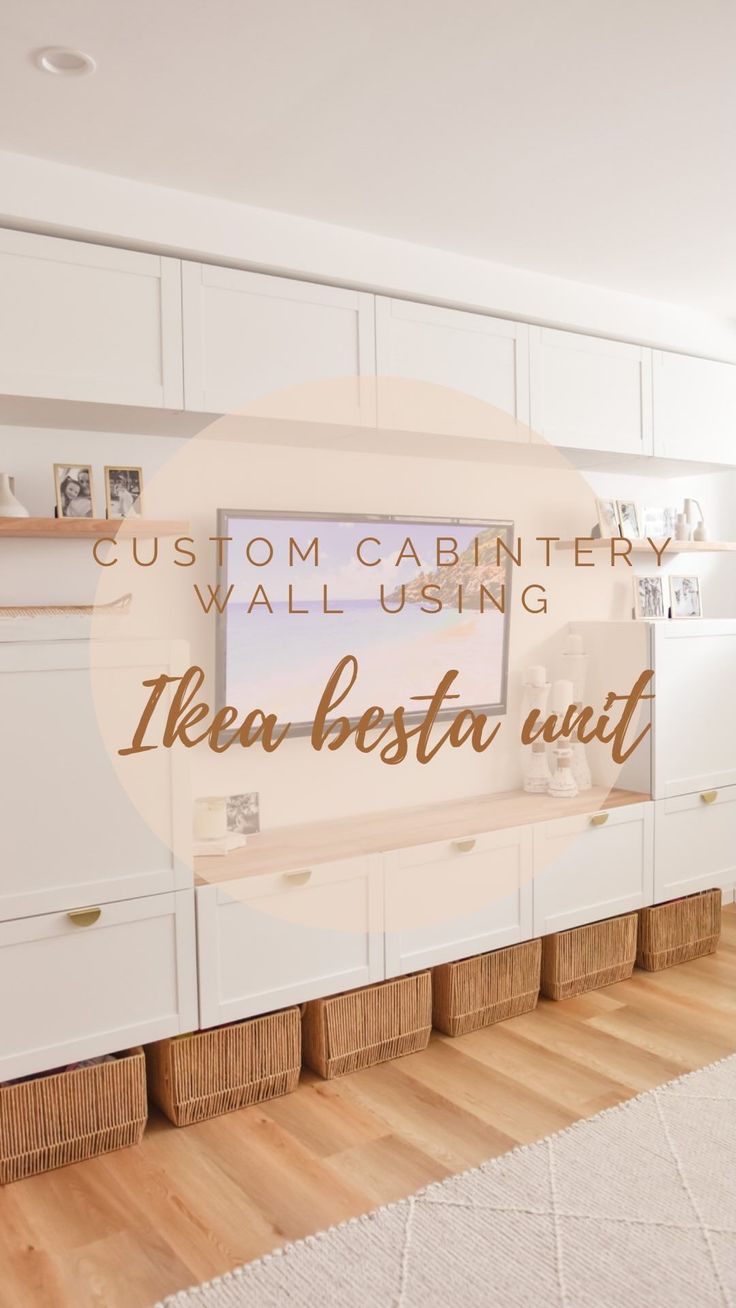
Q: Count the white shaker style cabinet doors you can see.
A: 12